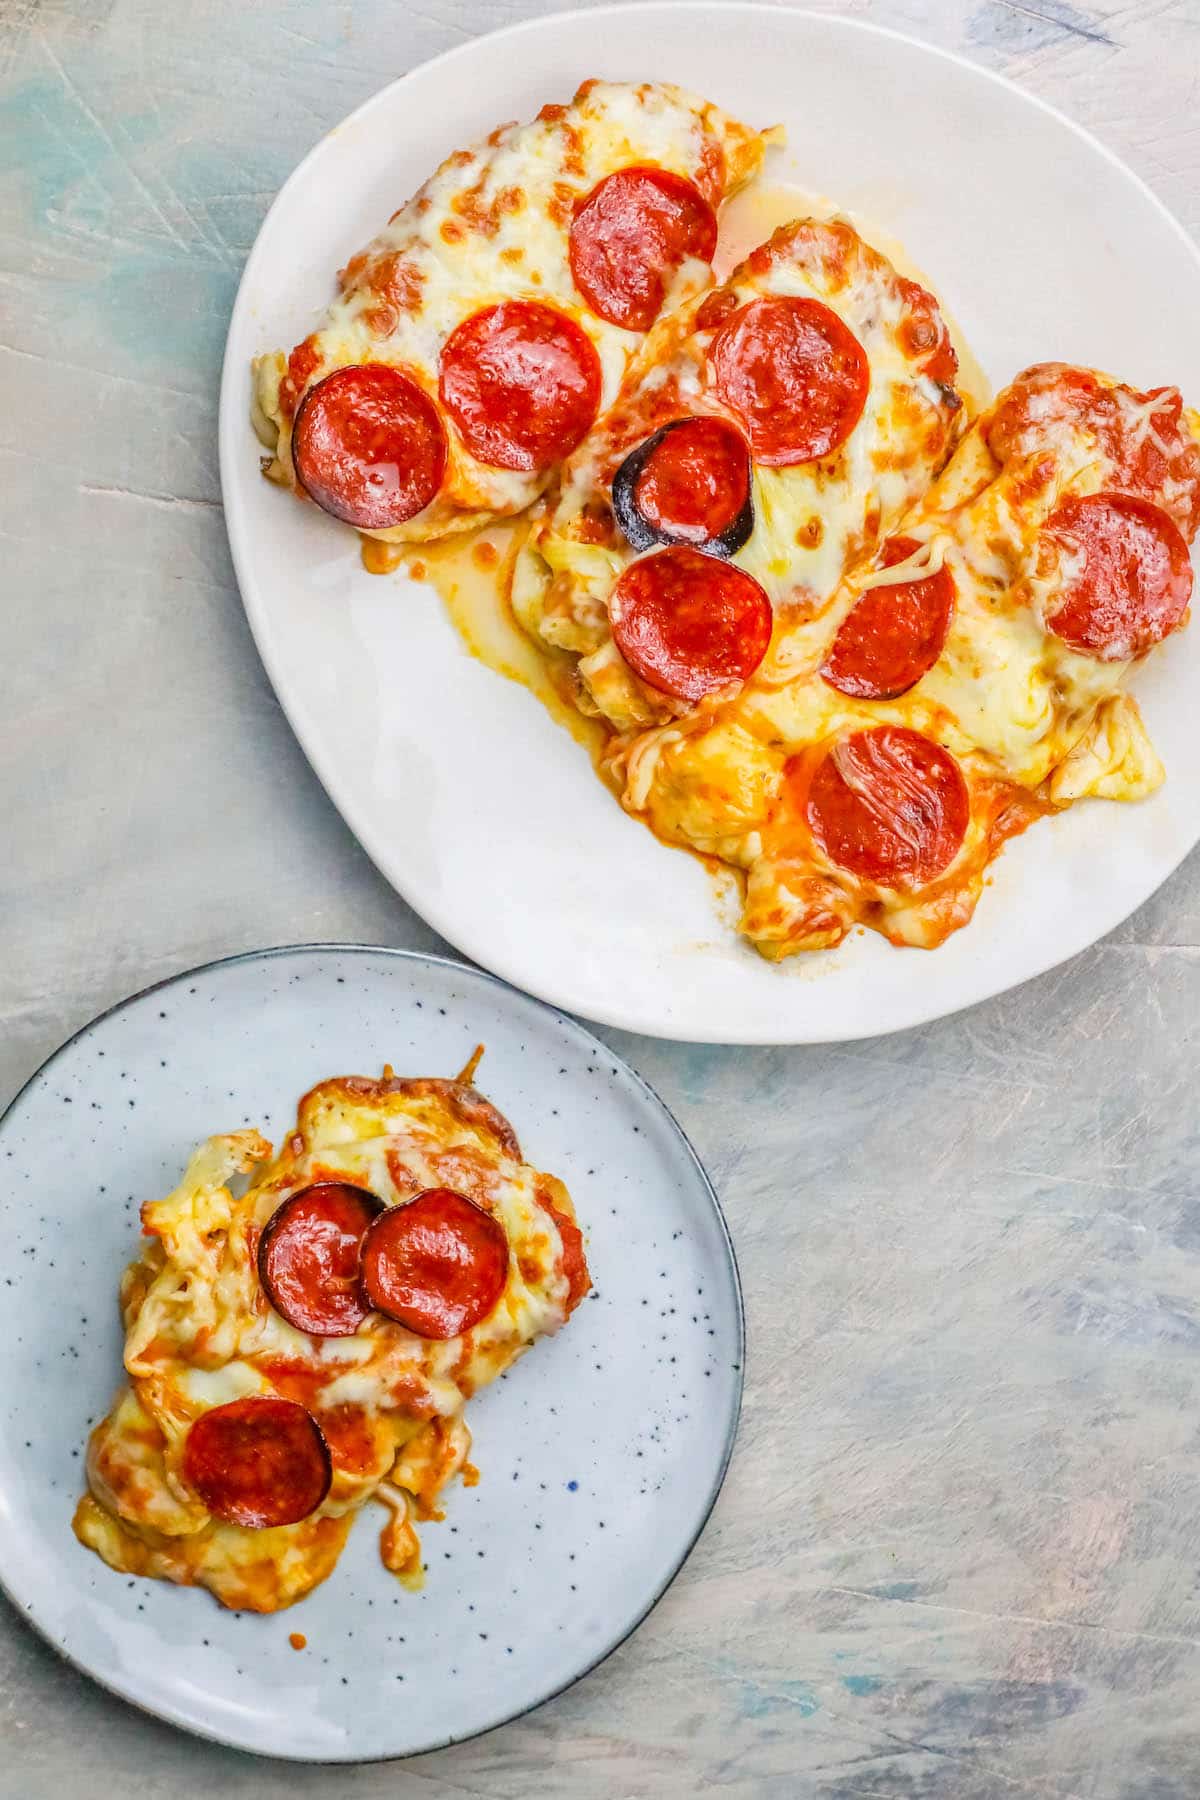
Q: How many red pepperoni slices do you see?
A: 12